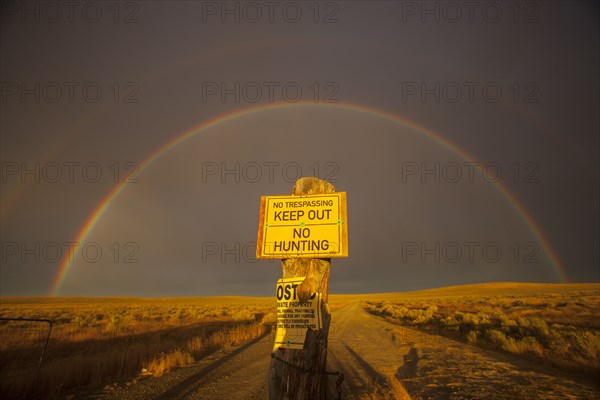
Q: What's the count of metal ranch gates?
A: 1